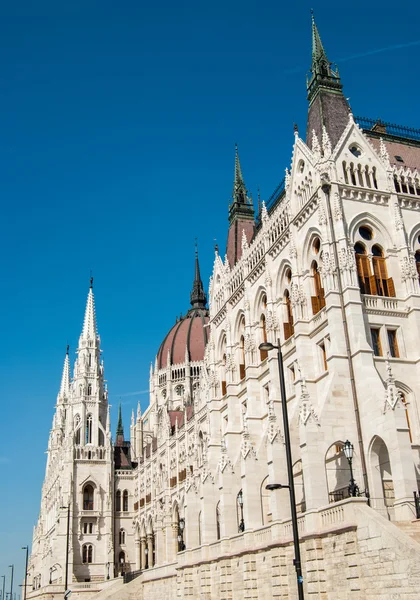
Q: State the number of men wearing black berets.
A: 0